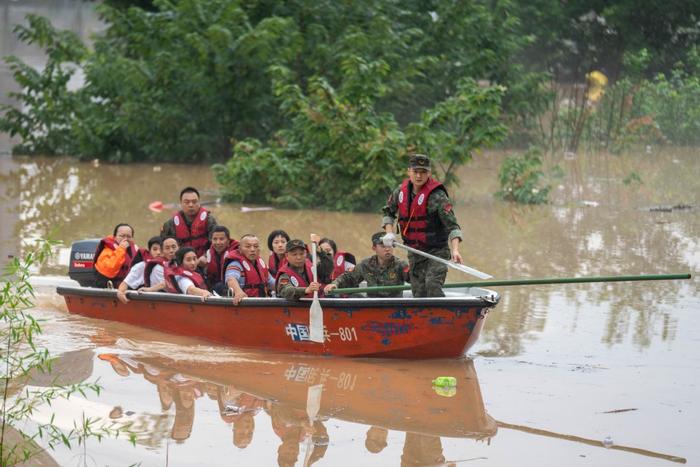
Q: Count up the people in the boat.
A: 12